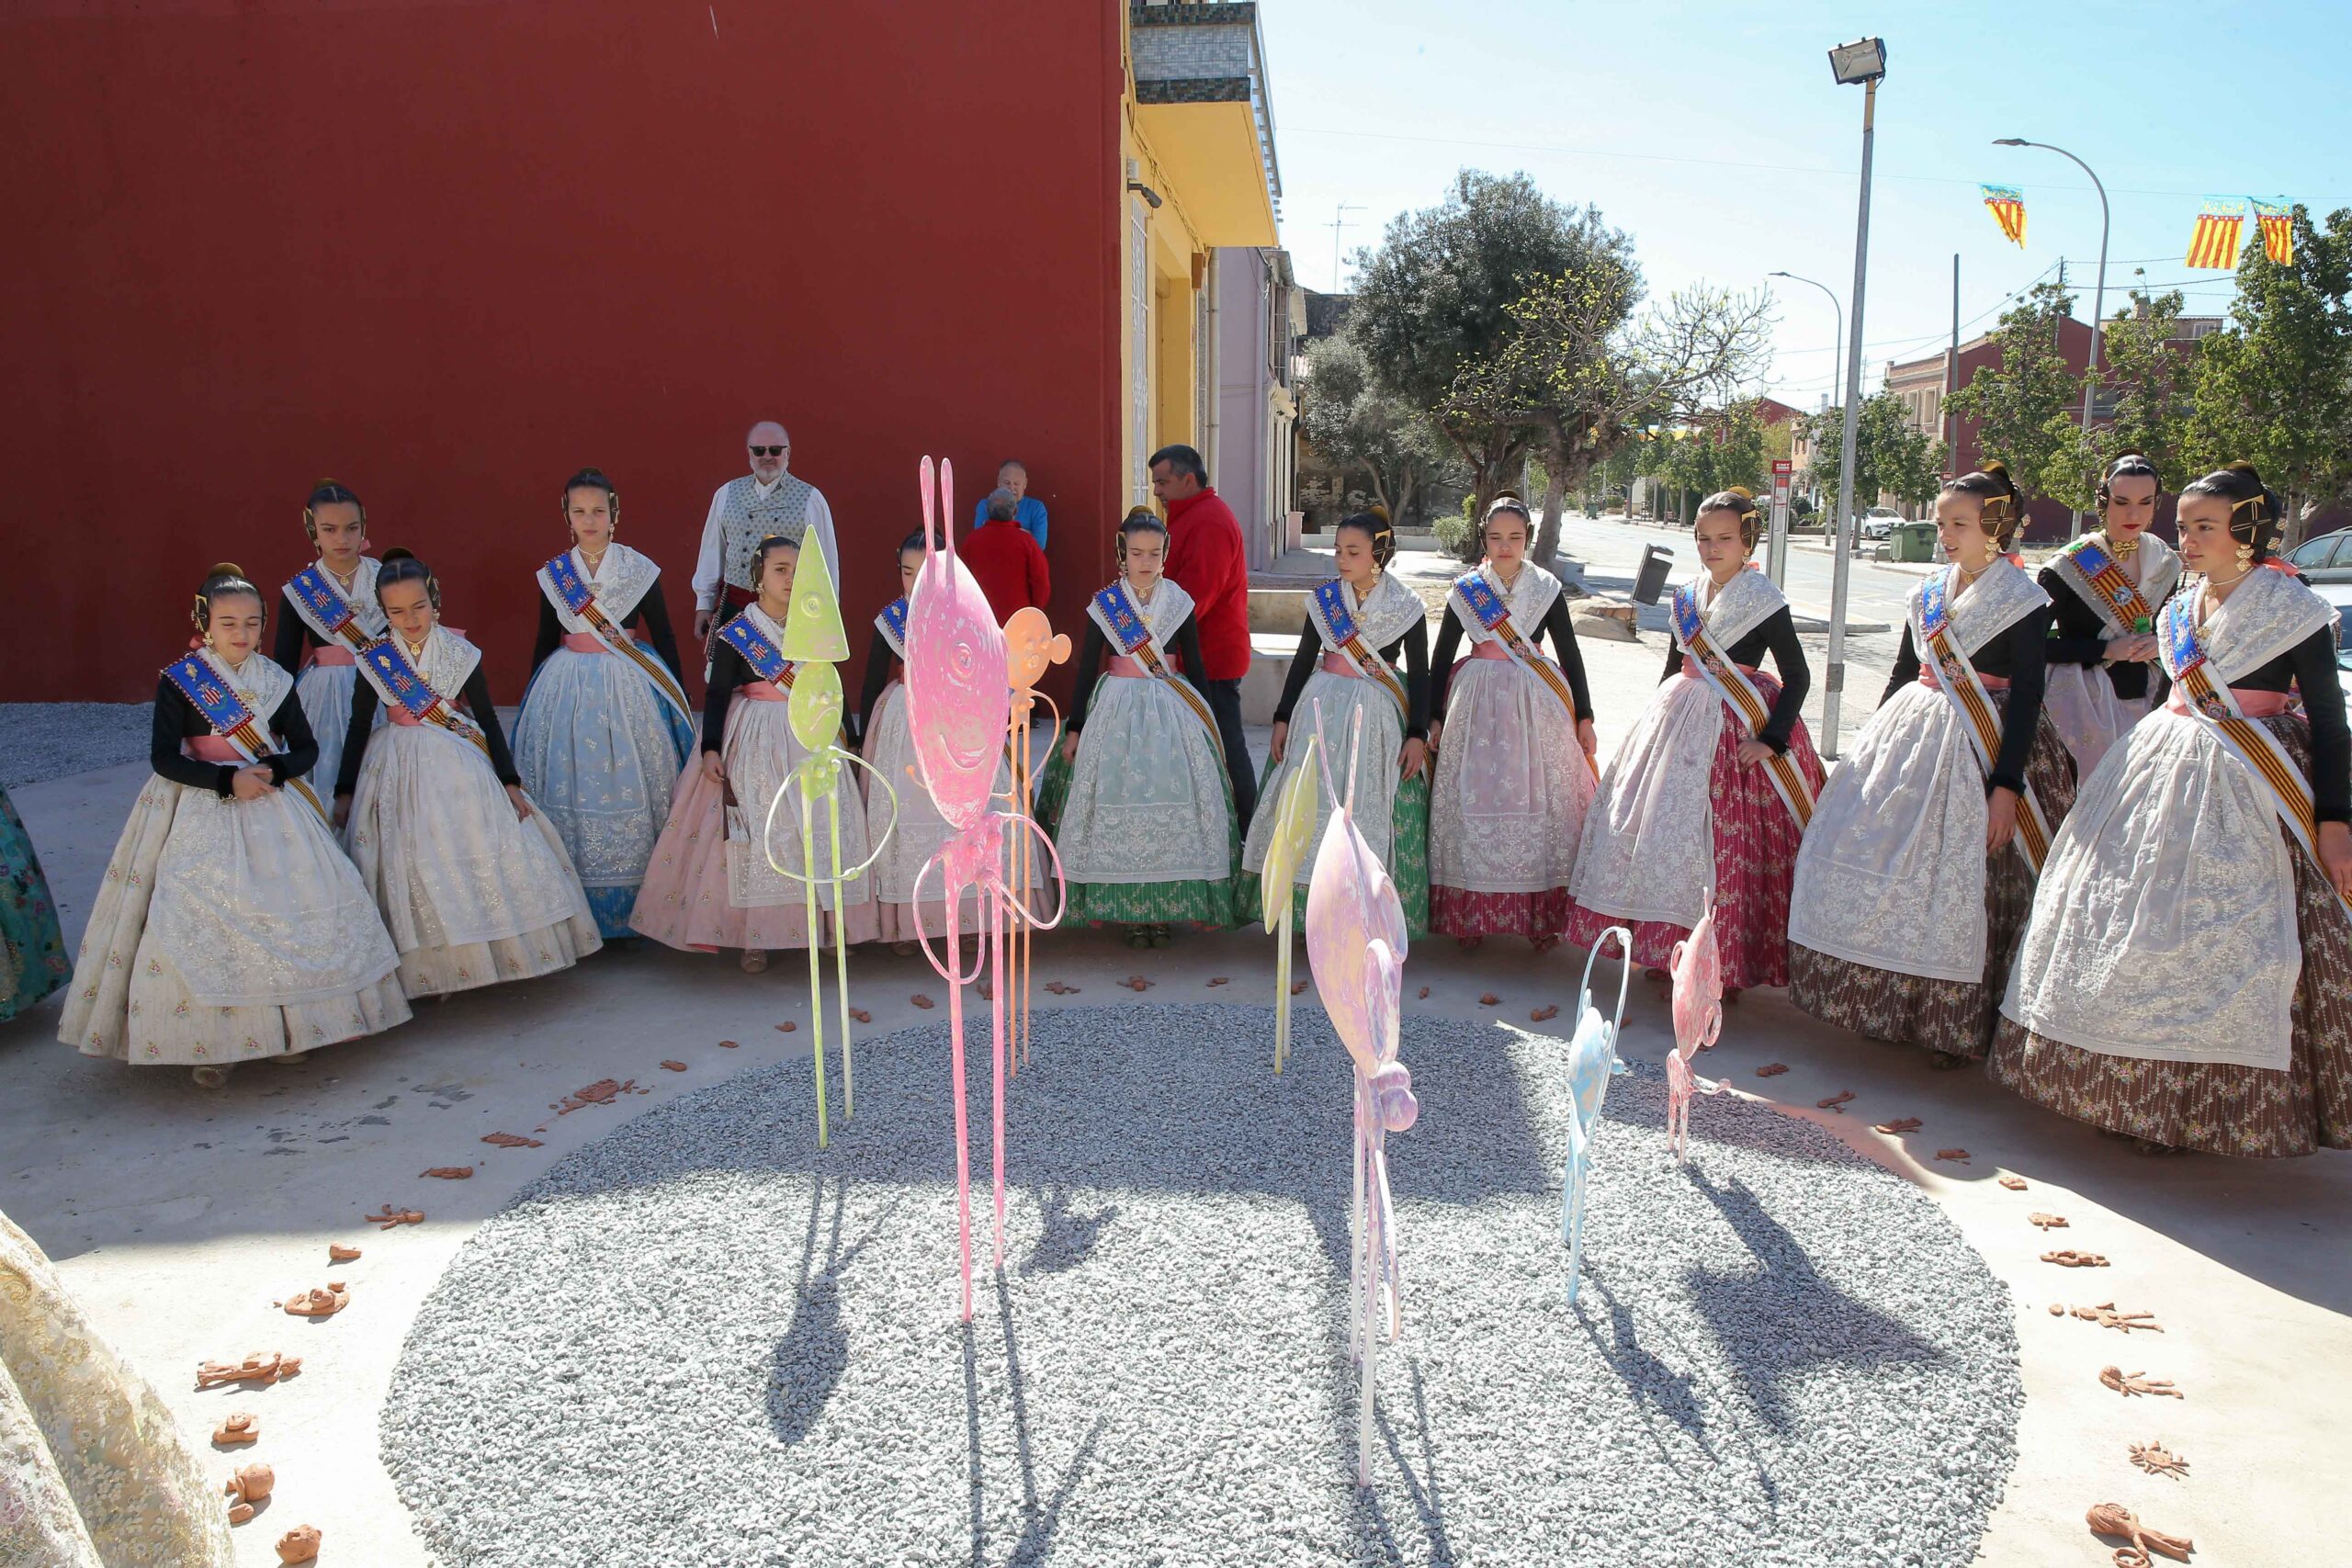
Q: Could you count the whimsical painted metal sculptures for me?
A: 7